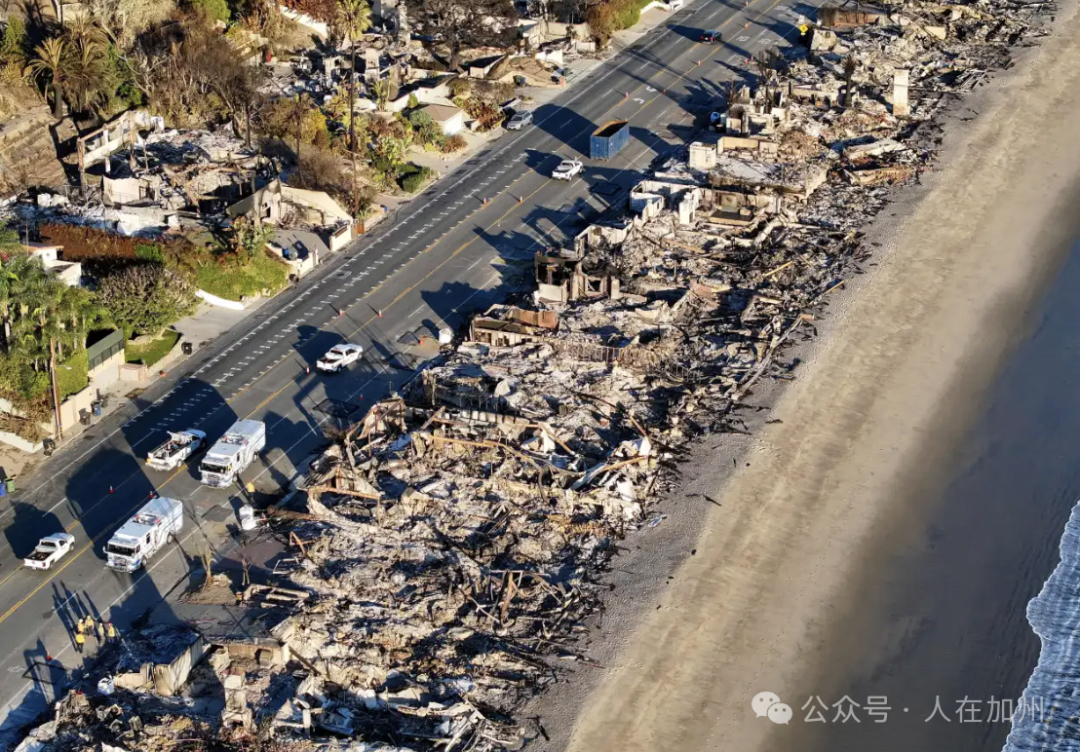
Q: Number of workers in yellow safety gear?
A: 6